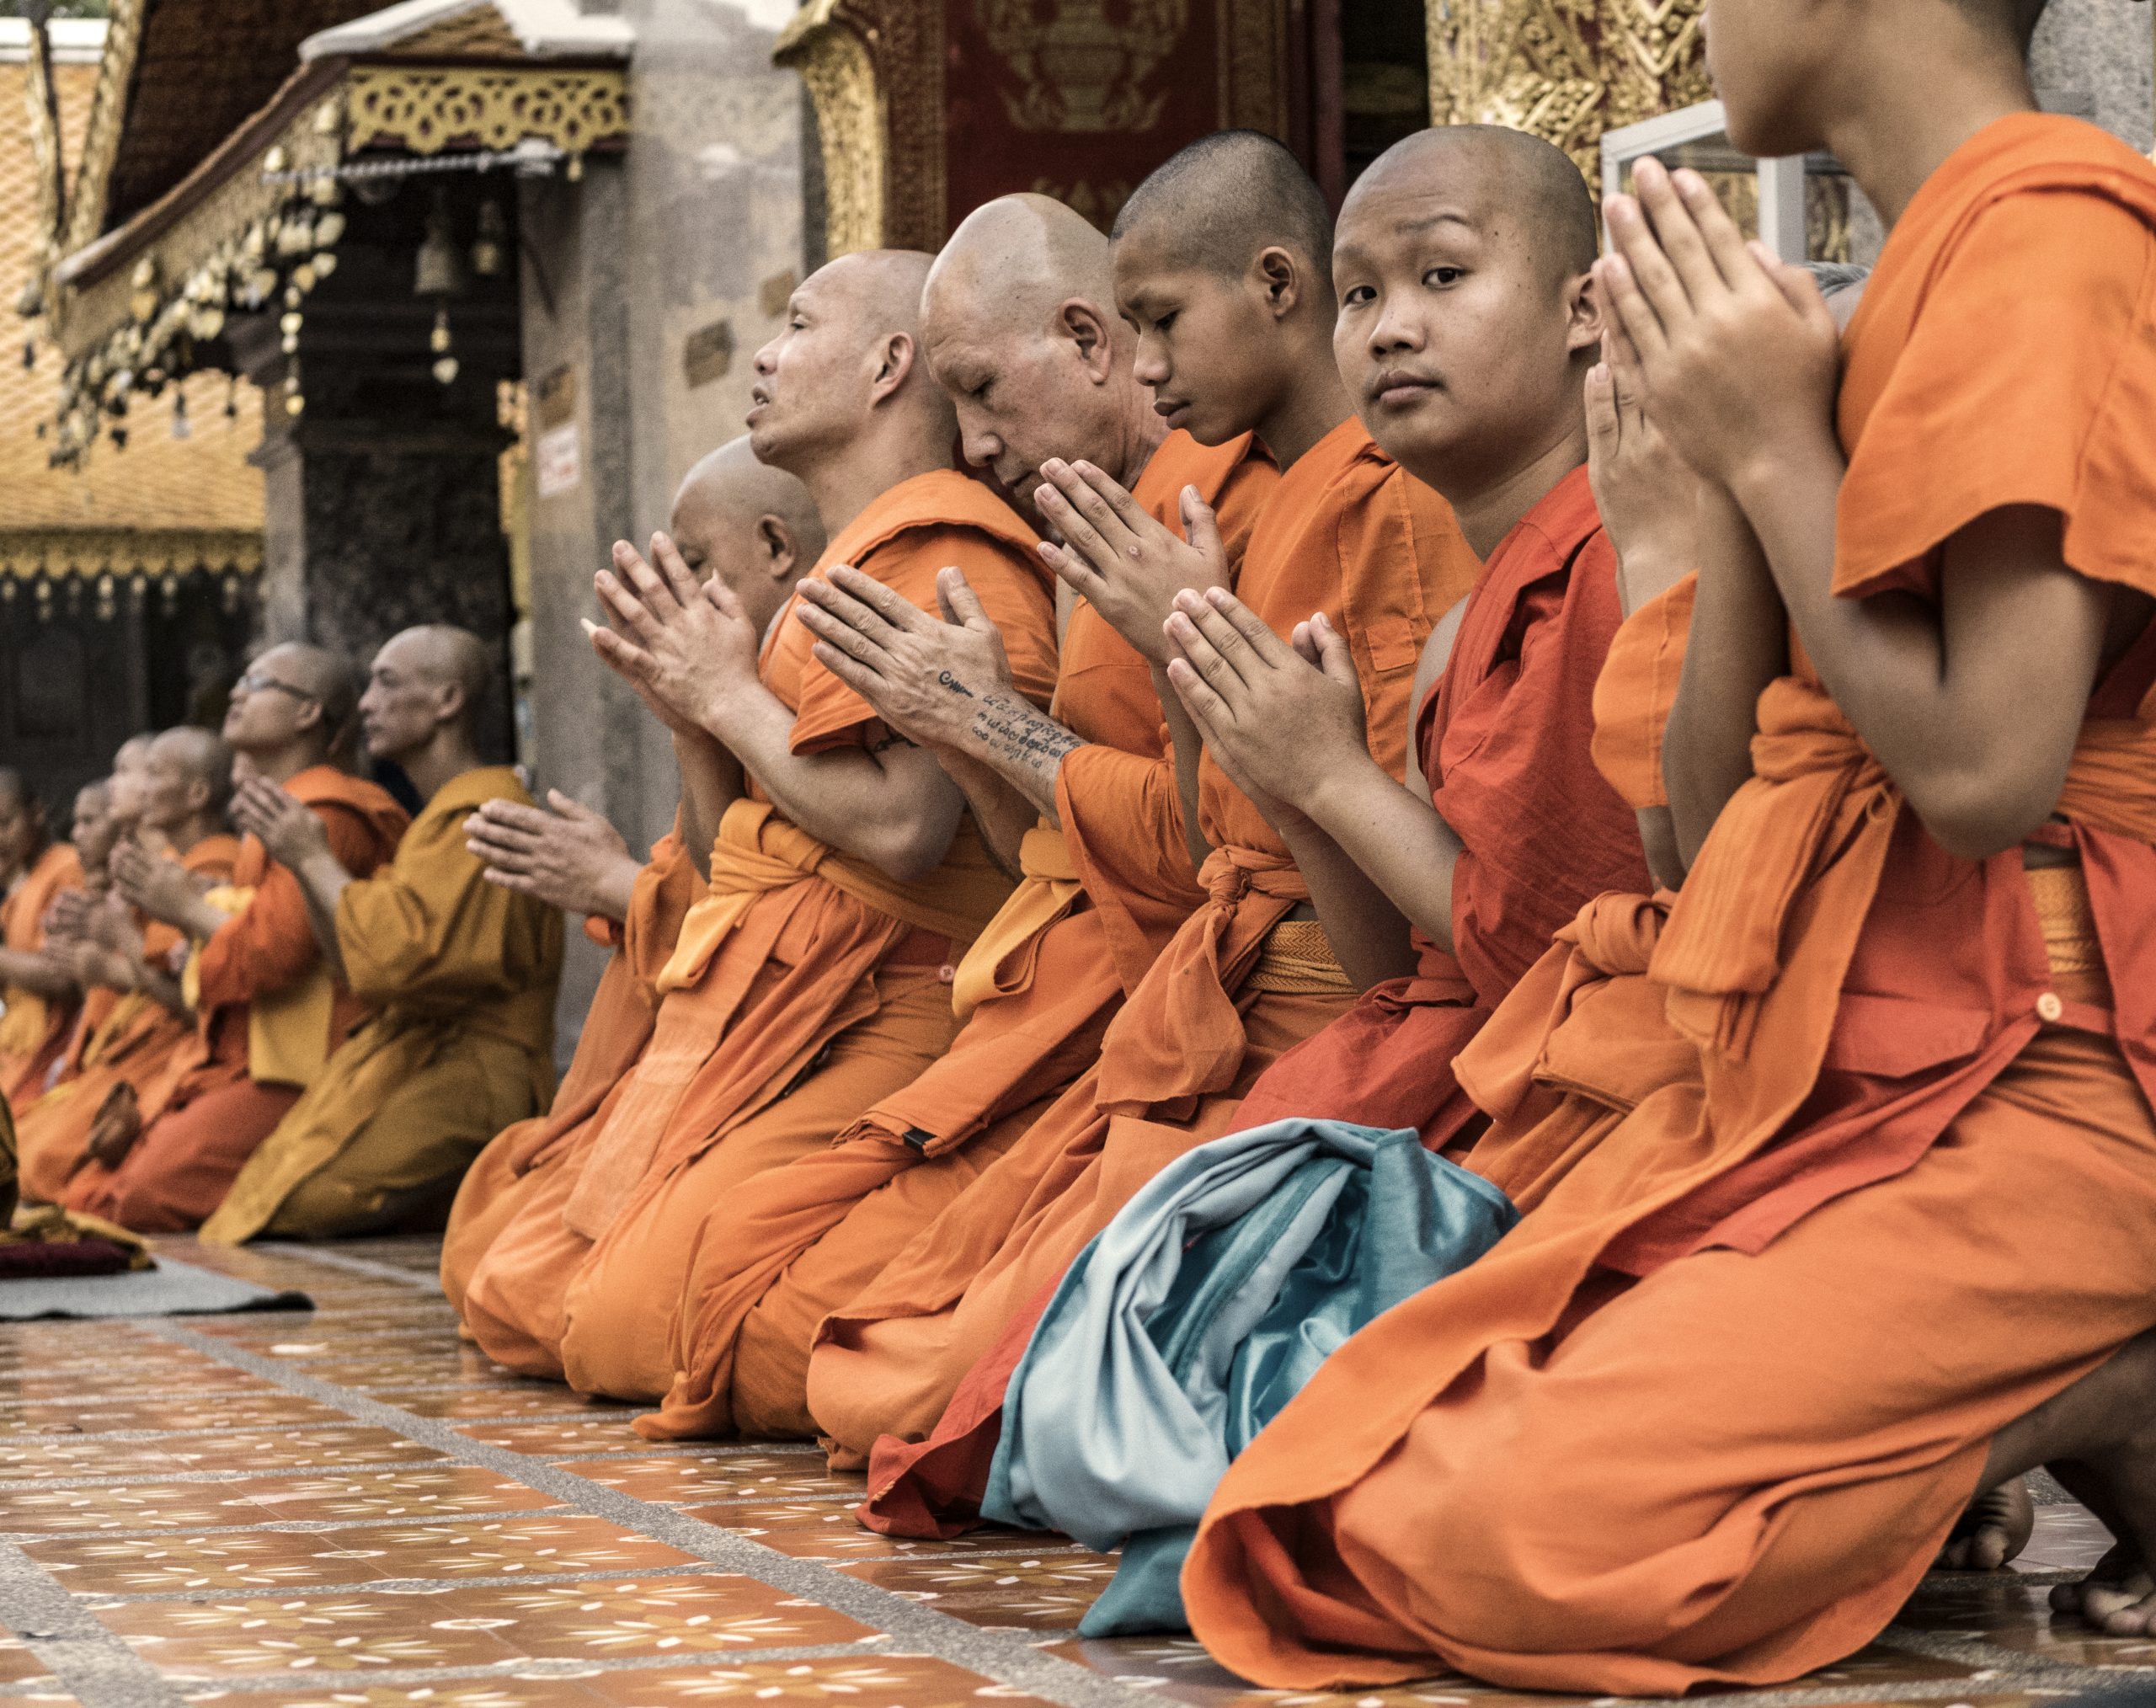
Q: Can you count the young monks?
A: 3